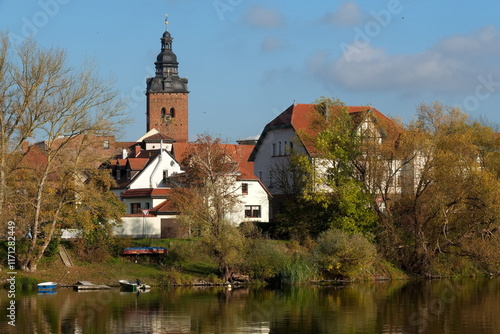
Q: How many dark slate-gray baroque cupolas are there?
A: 1